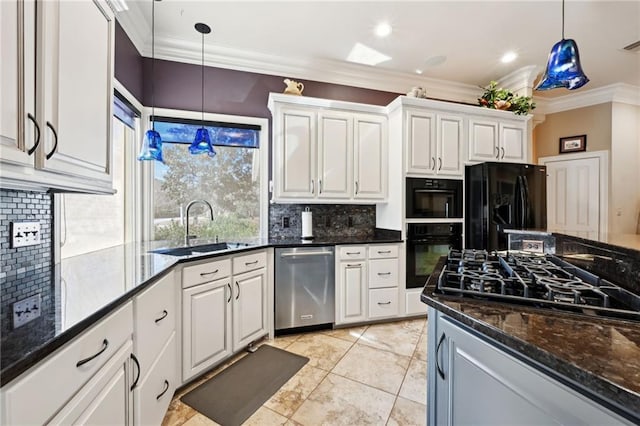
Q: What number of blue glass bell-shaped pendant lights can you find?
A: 3